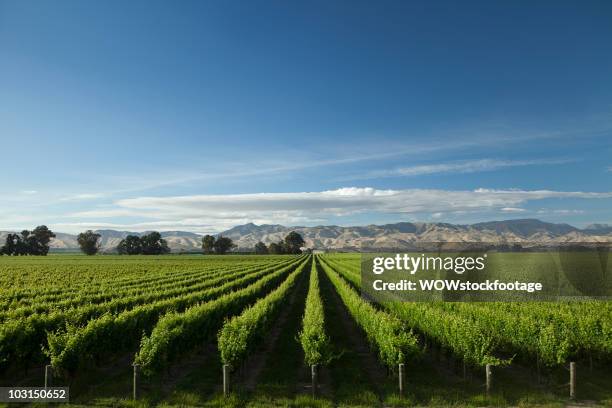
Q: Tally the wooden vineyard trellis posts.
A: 7